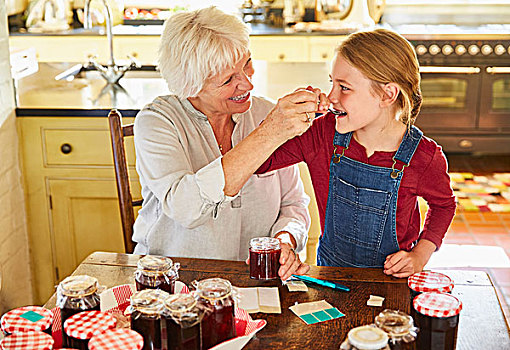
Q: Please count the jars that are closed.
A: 13